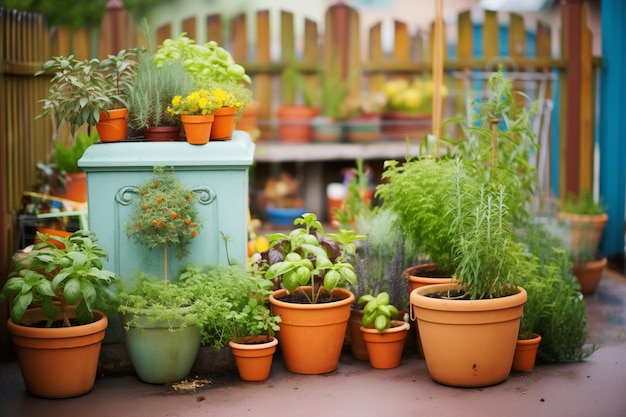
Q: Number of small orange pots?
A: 6